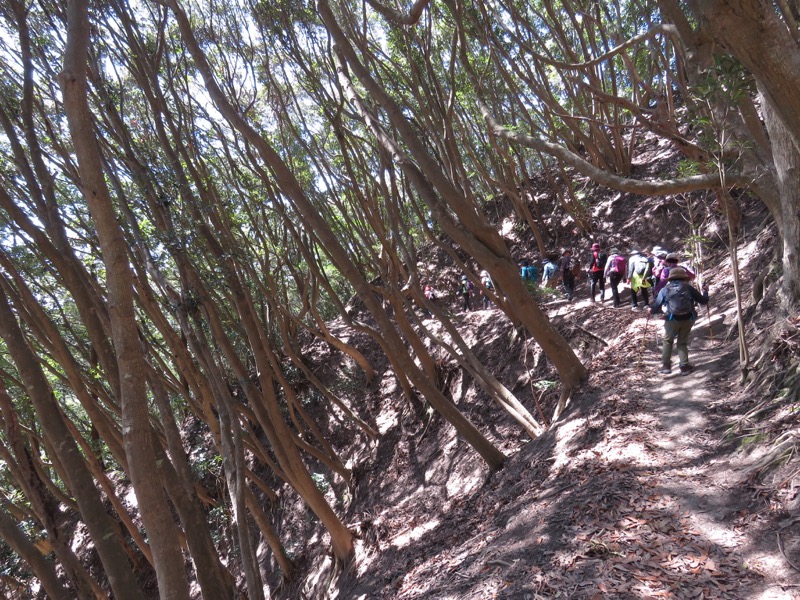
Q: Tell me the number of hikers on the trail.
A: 13